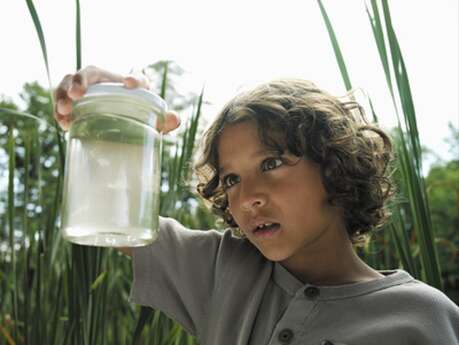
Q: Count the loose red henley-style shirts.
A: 0